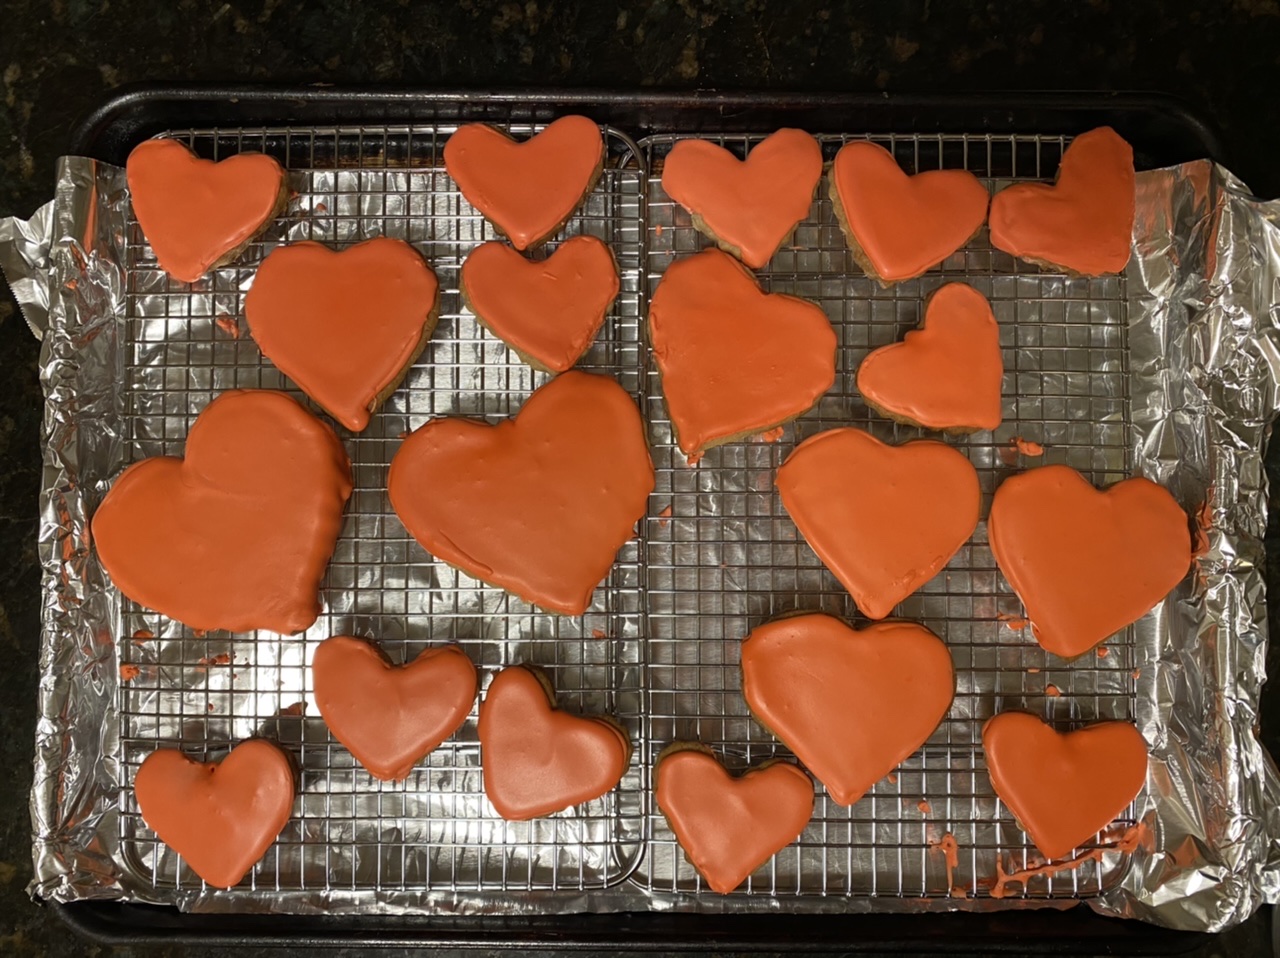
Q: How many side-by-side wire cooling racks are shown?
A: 2